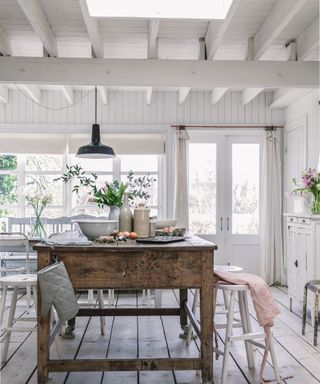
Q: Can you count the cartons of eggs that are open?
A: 1